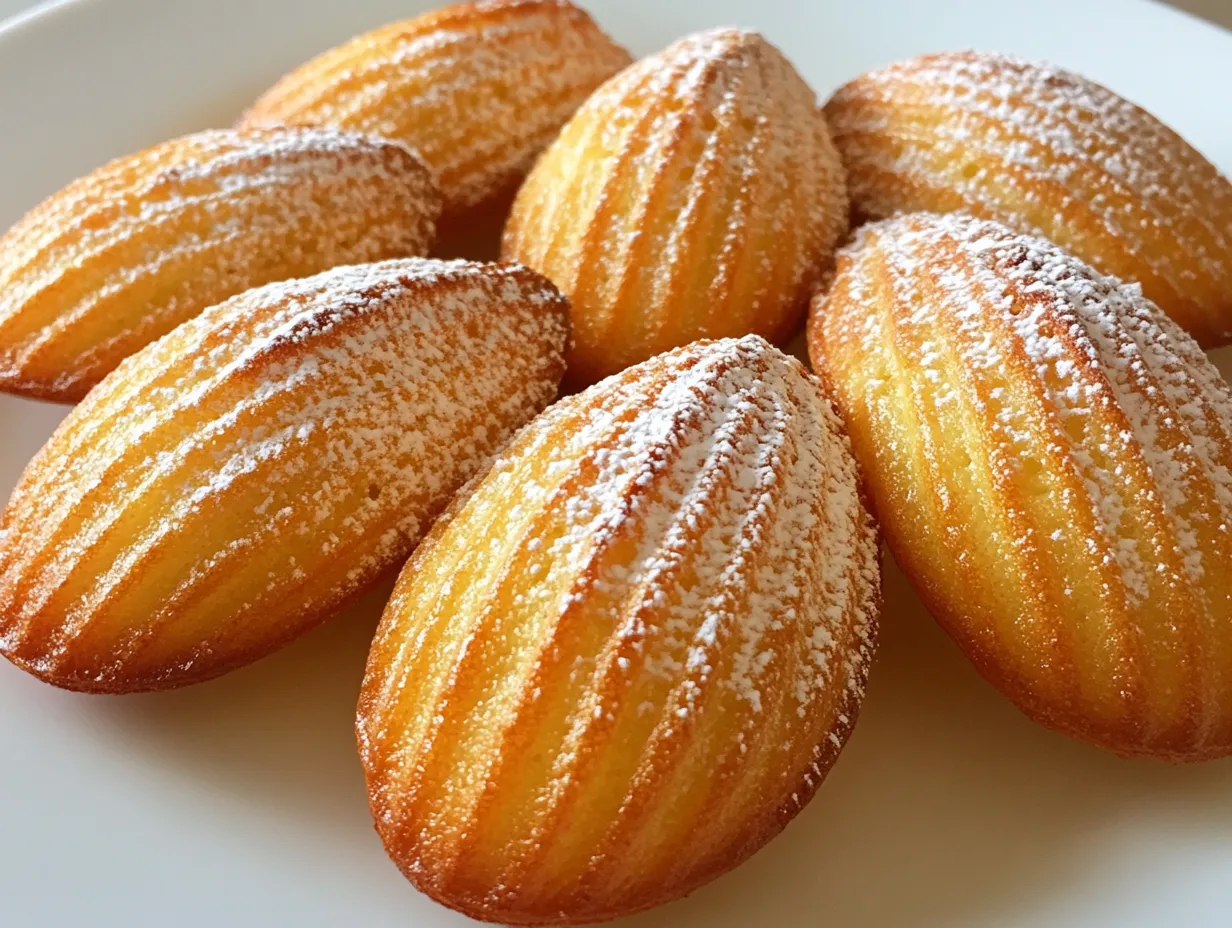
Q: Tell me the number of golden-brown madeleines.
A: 7